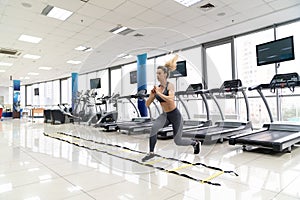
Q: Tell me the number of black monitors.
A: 5